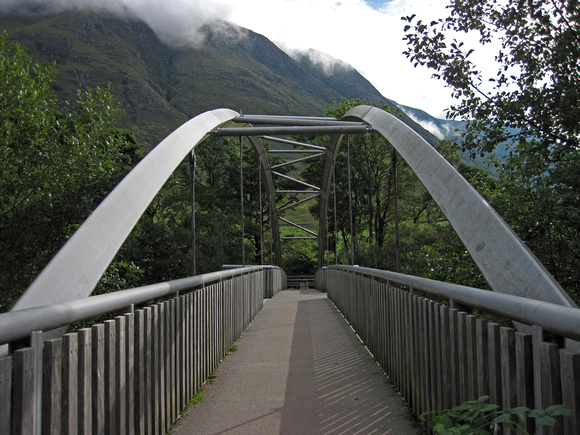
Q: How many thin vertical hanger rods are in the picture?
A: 8